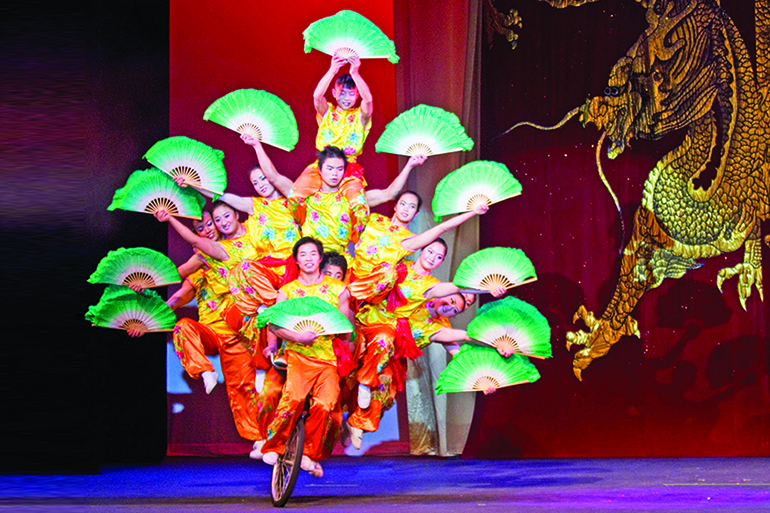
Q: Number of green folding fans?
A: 12